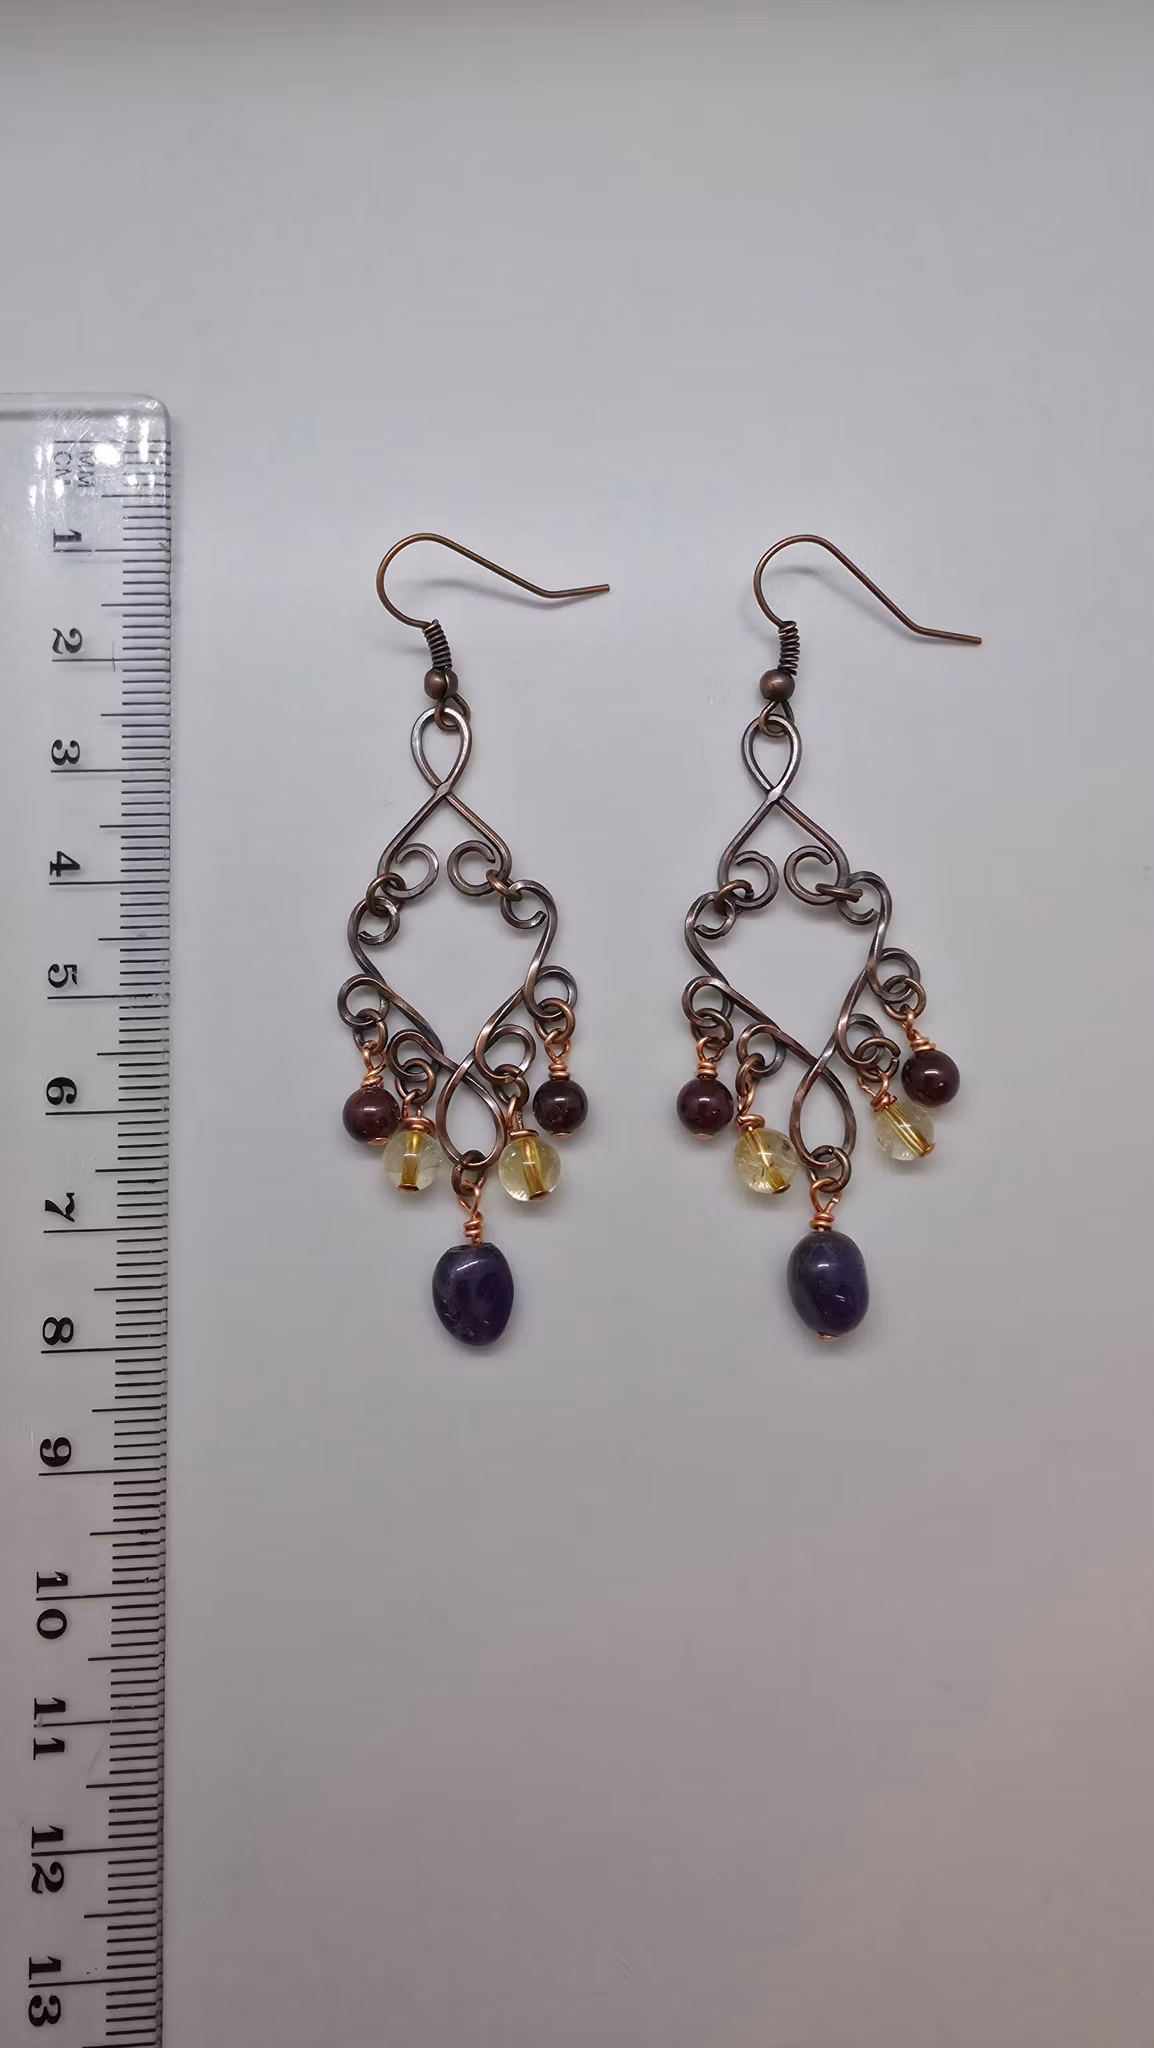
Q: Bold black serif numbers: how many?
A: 13